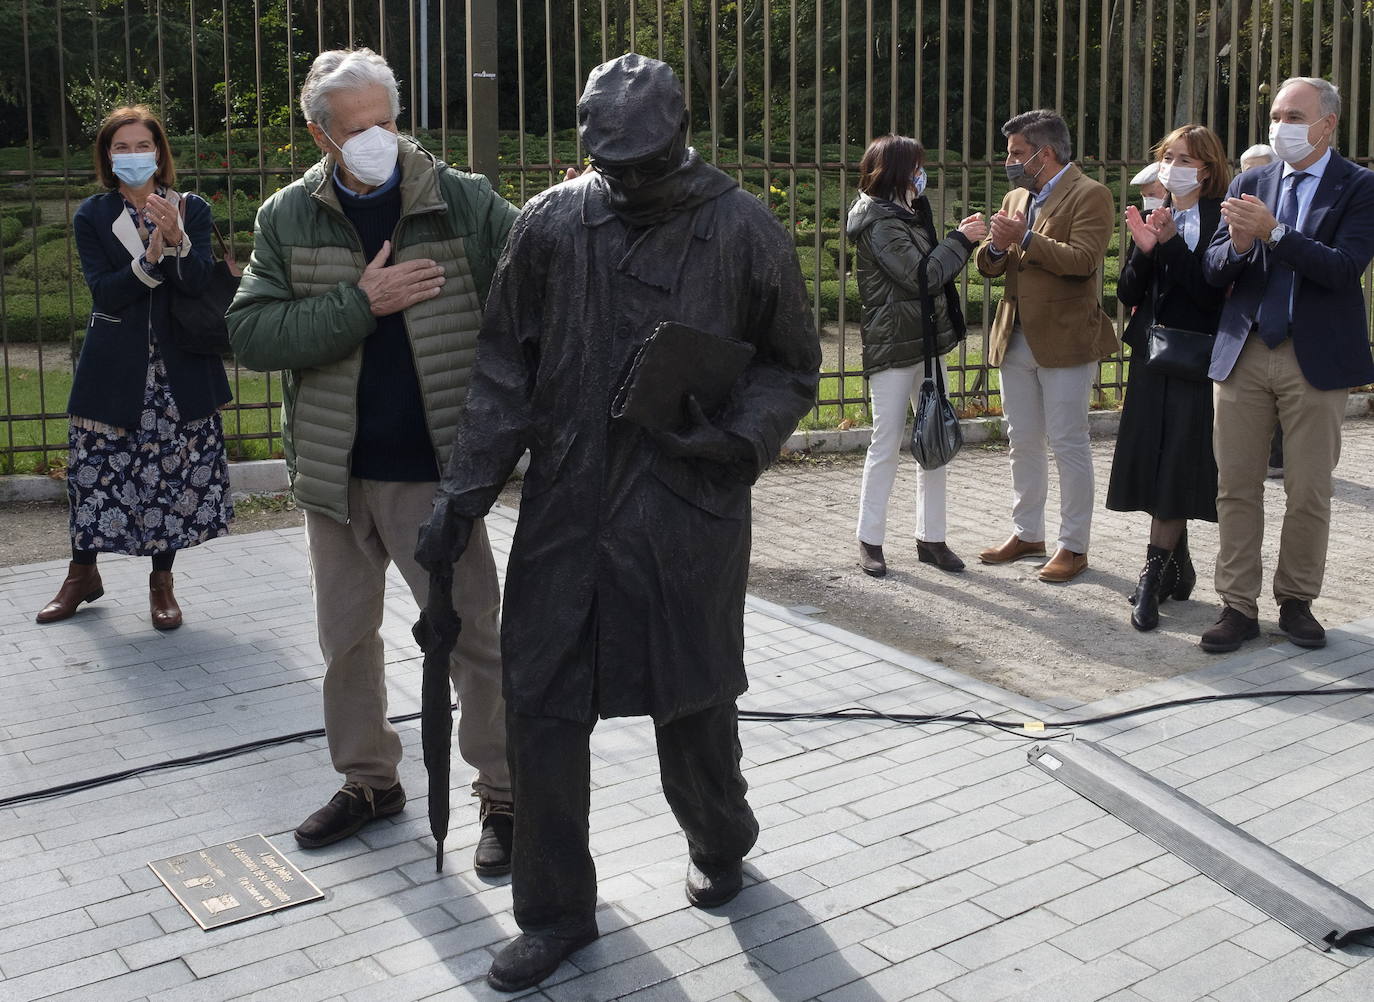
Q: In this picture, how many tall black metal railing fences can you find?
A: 1